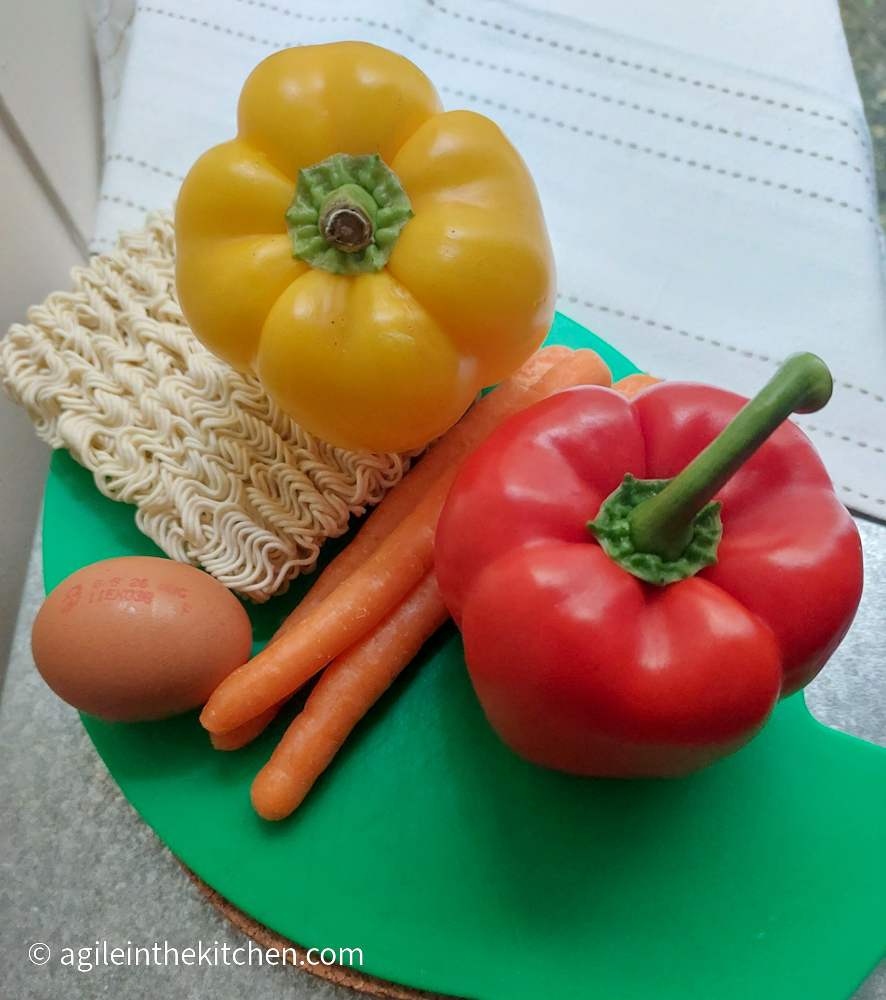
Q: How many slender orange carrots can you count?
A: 3